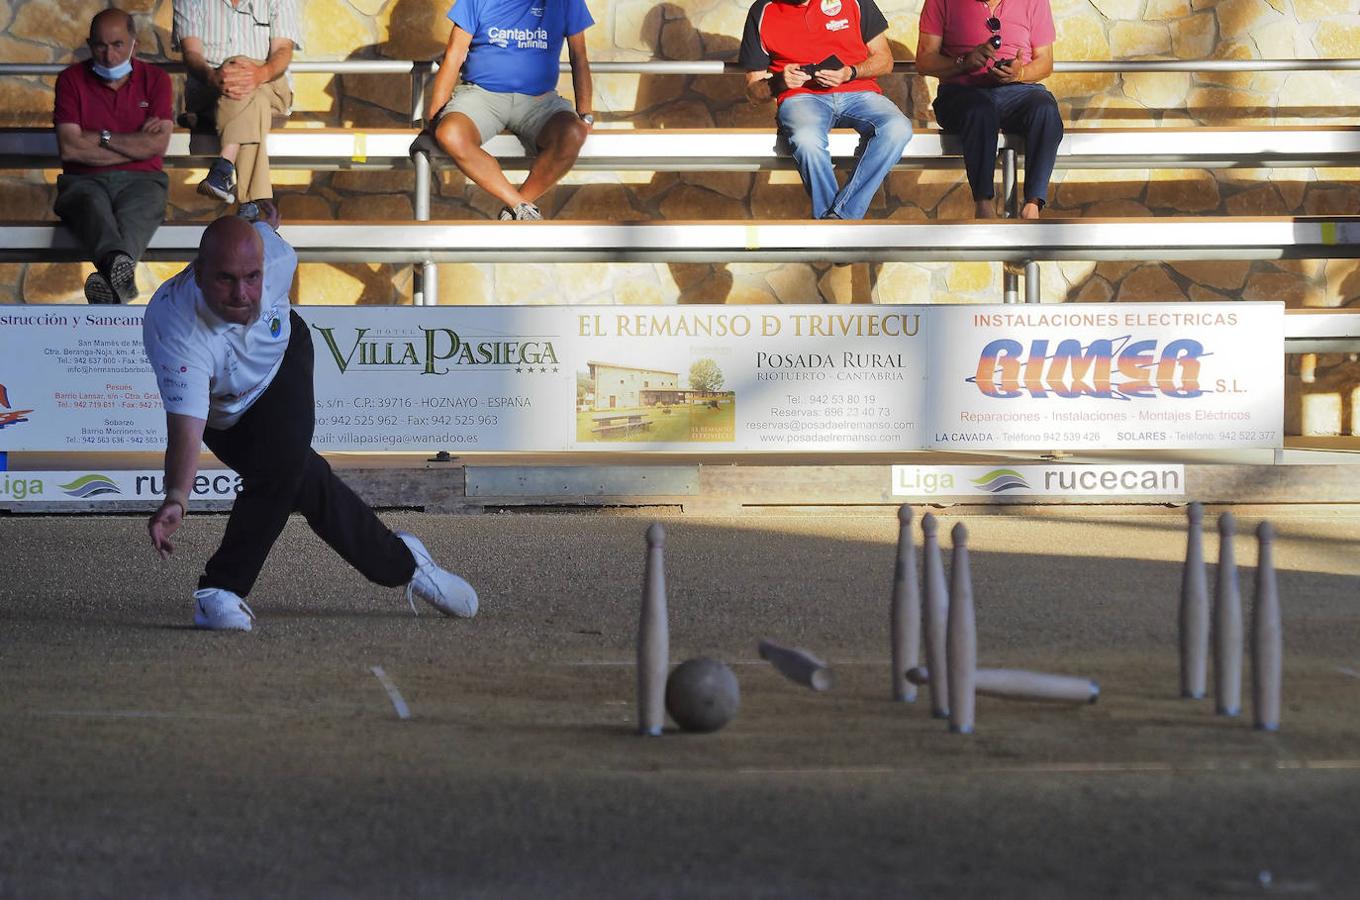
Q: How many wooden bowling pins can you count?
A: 9